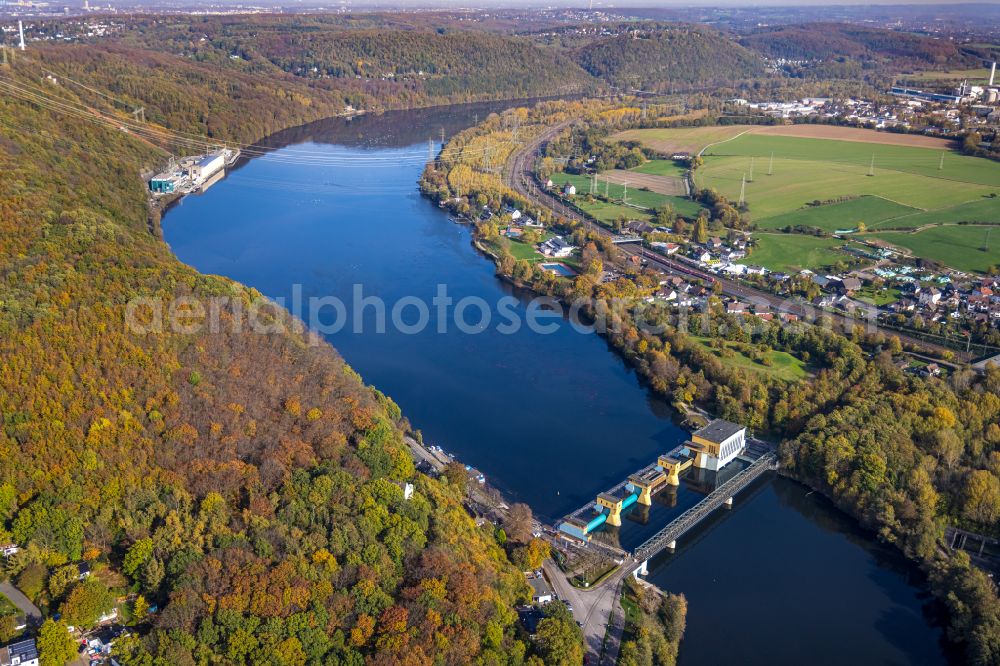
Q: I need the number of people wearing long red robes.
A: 0